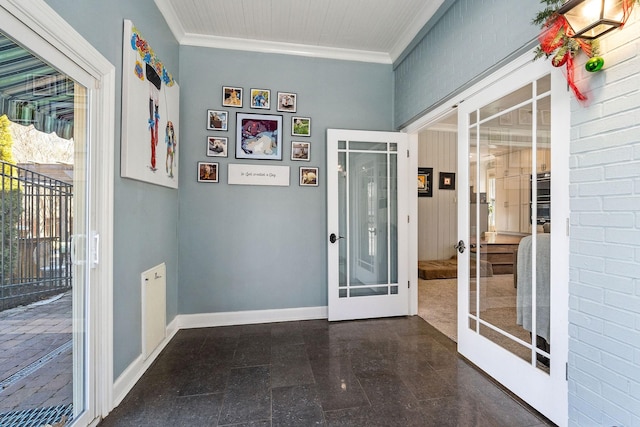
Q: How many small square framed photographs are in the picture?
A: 9